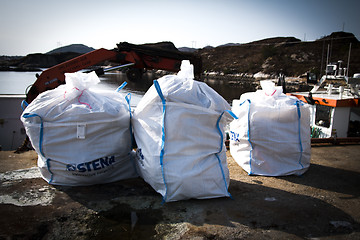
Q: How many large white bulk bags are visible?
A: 3